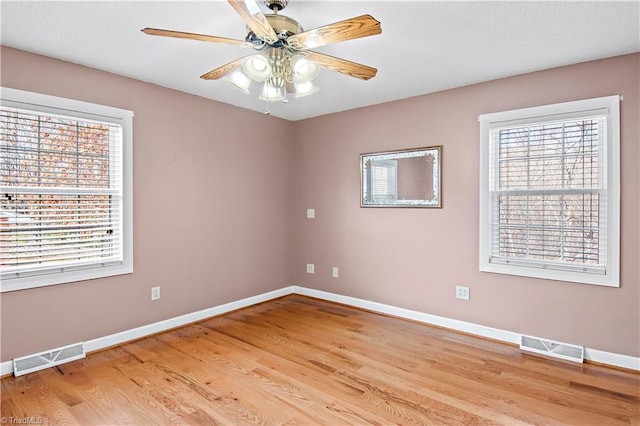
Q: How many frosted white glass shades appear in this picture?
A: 5